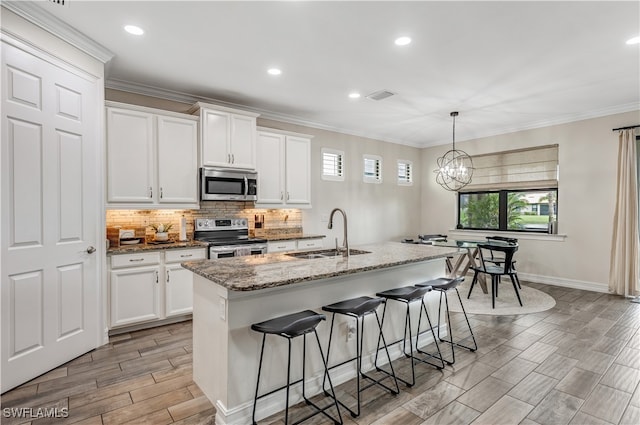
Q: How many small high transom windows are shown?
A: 3